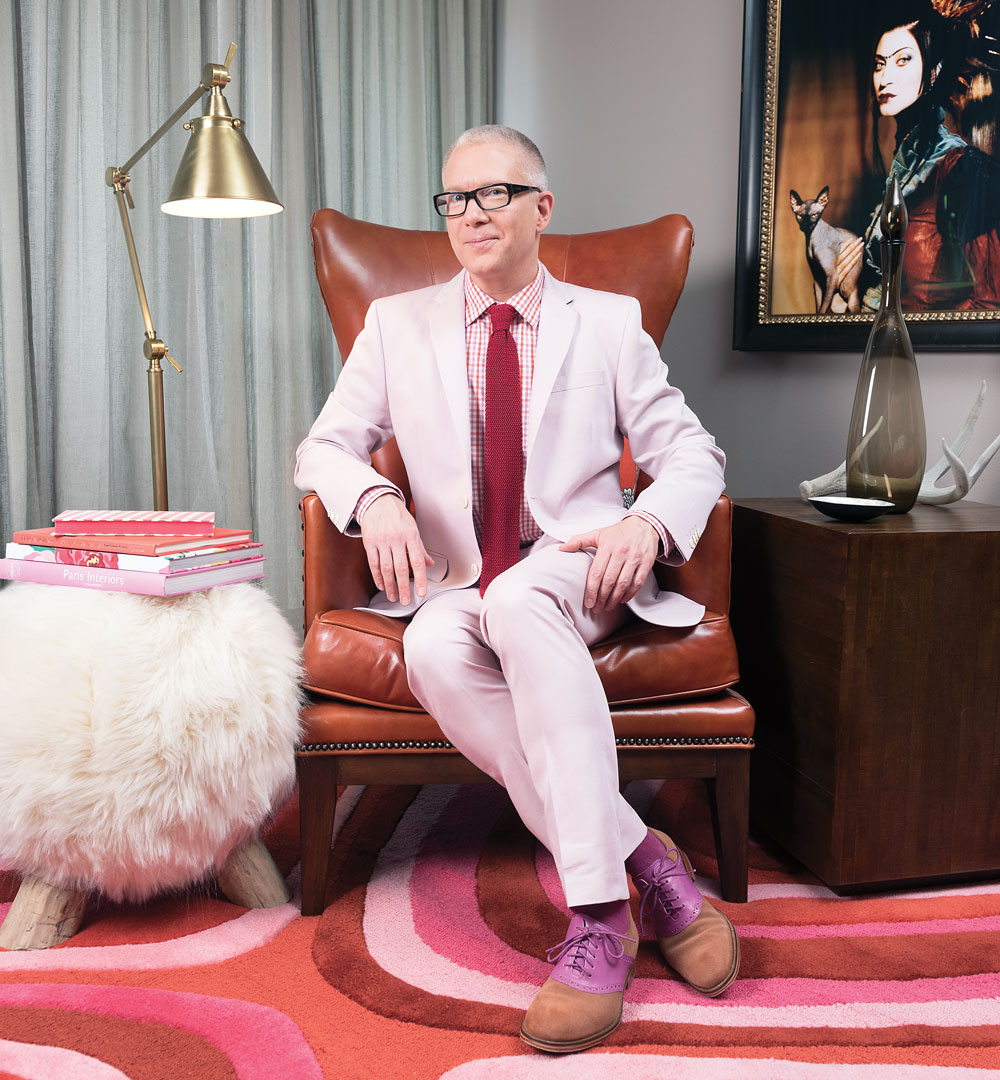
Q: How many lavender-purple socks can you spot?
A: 2